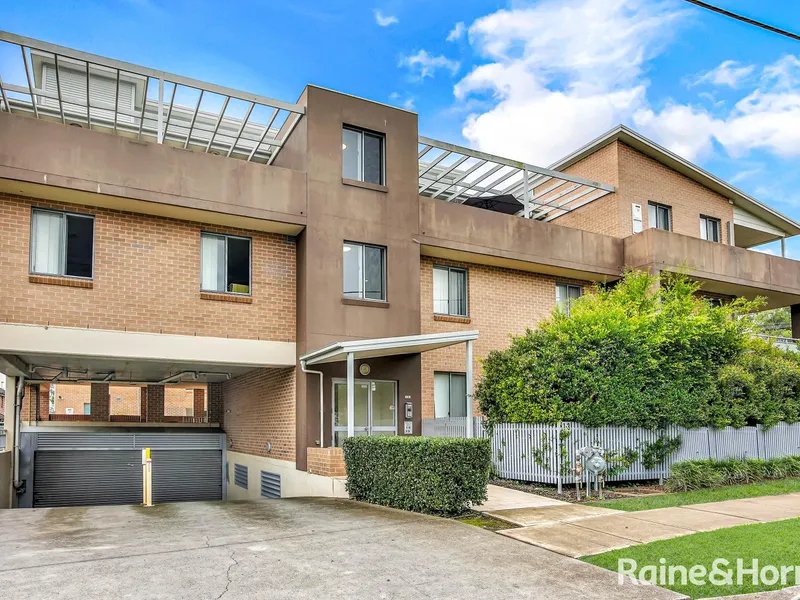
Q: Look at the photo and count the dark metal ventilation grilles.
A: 2